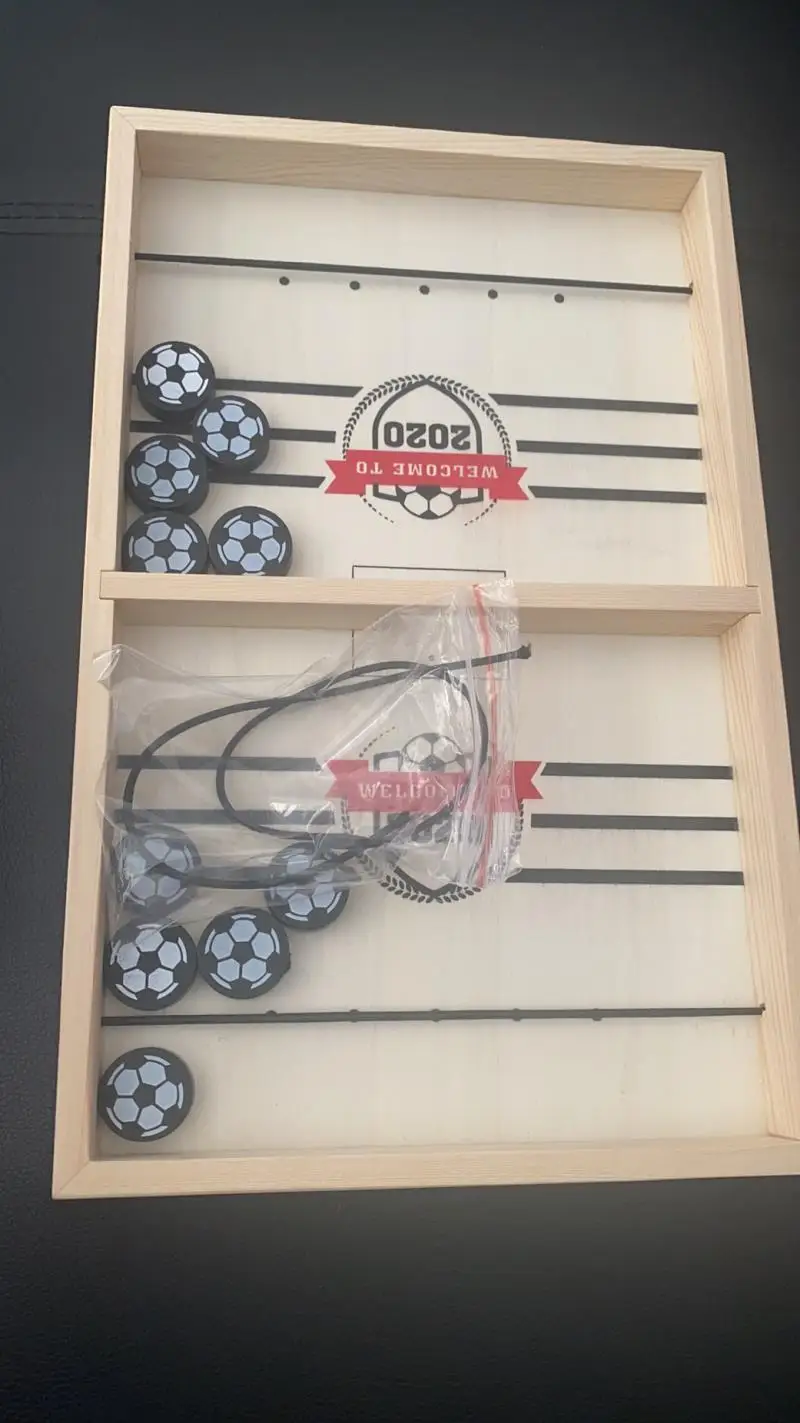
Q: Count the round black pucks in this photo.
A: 10